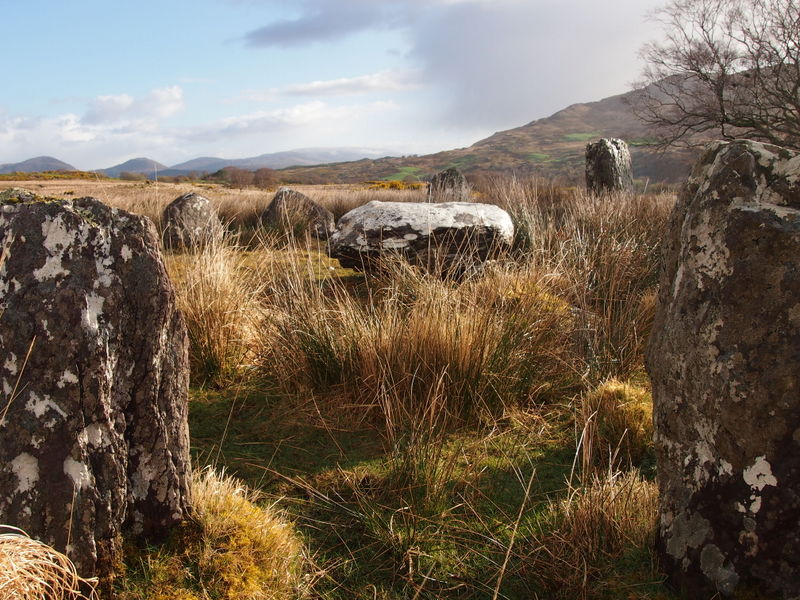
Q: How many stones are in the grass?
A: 7